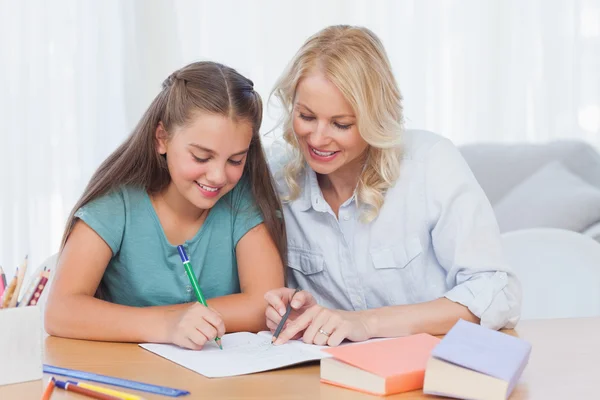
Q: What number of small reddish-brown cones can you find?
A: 0